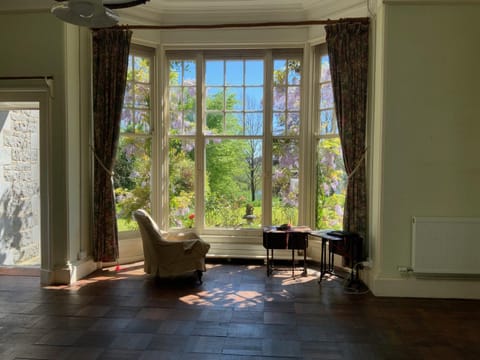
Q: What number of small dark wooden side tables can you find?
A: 2